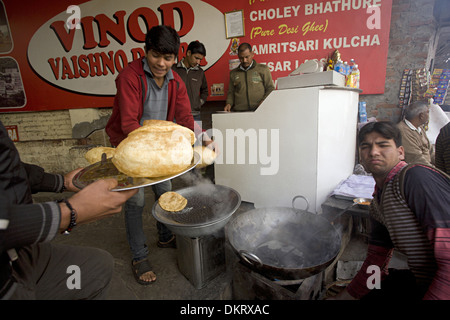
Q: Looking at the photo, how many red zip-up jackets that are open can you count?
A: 1